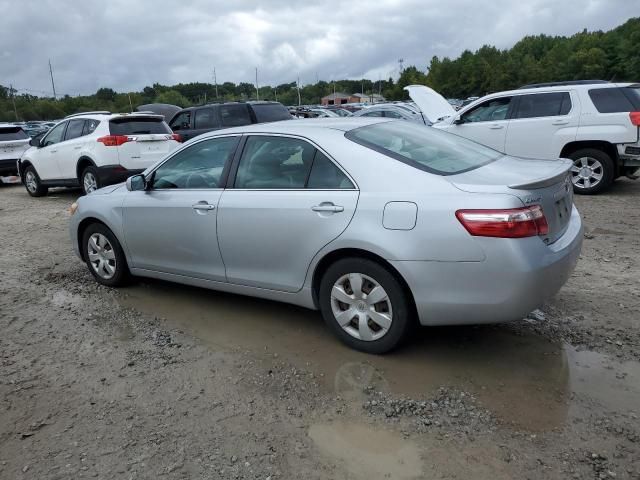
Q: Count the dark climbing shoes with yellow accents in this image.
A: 0